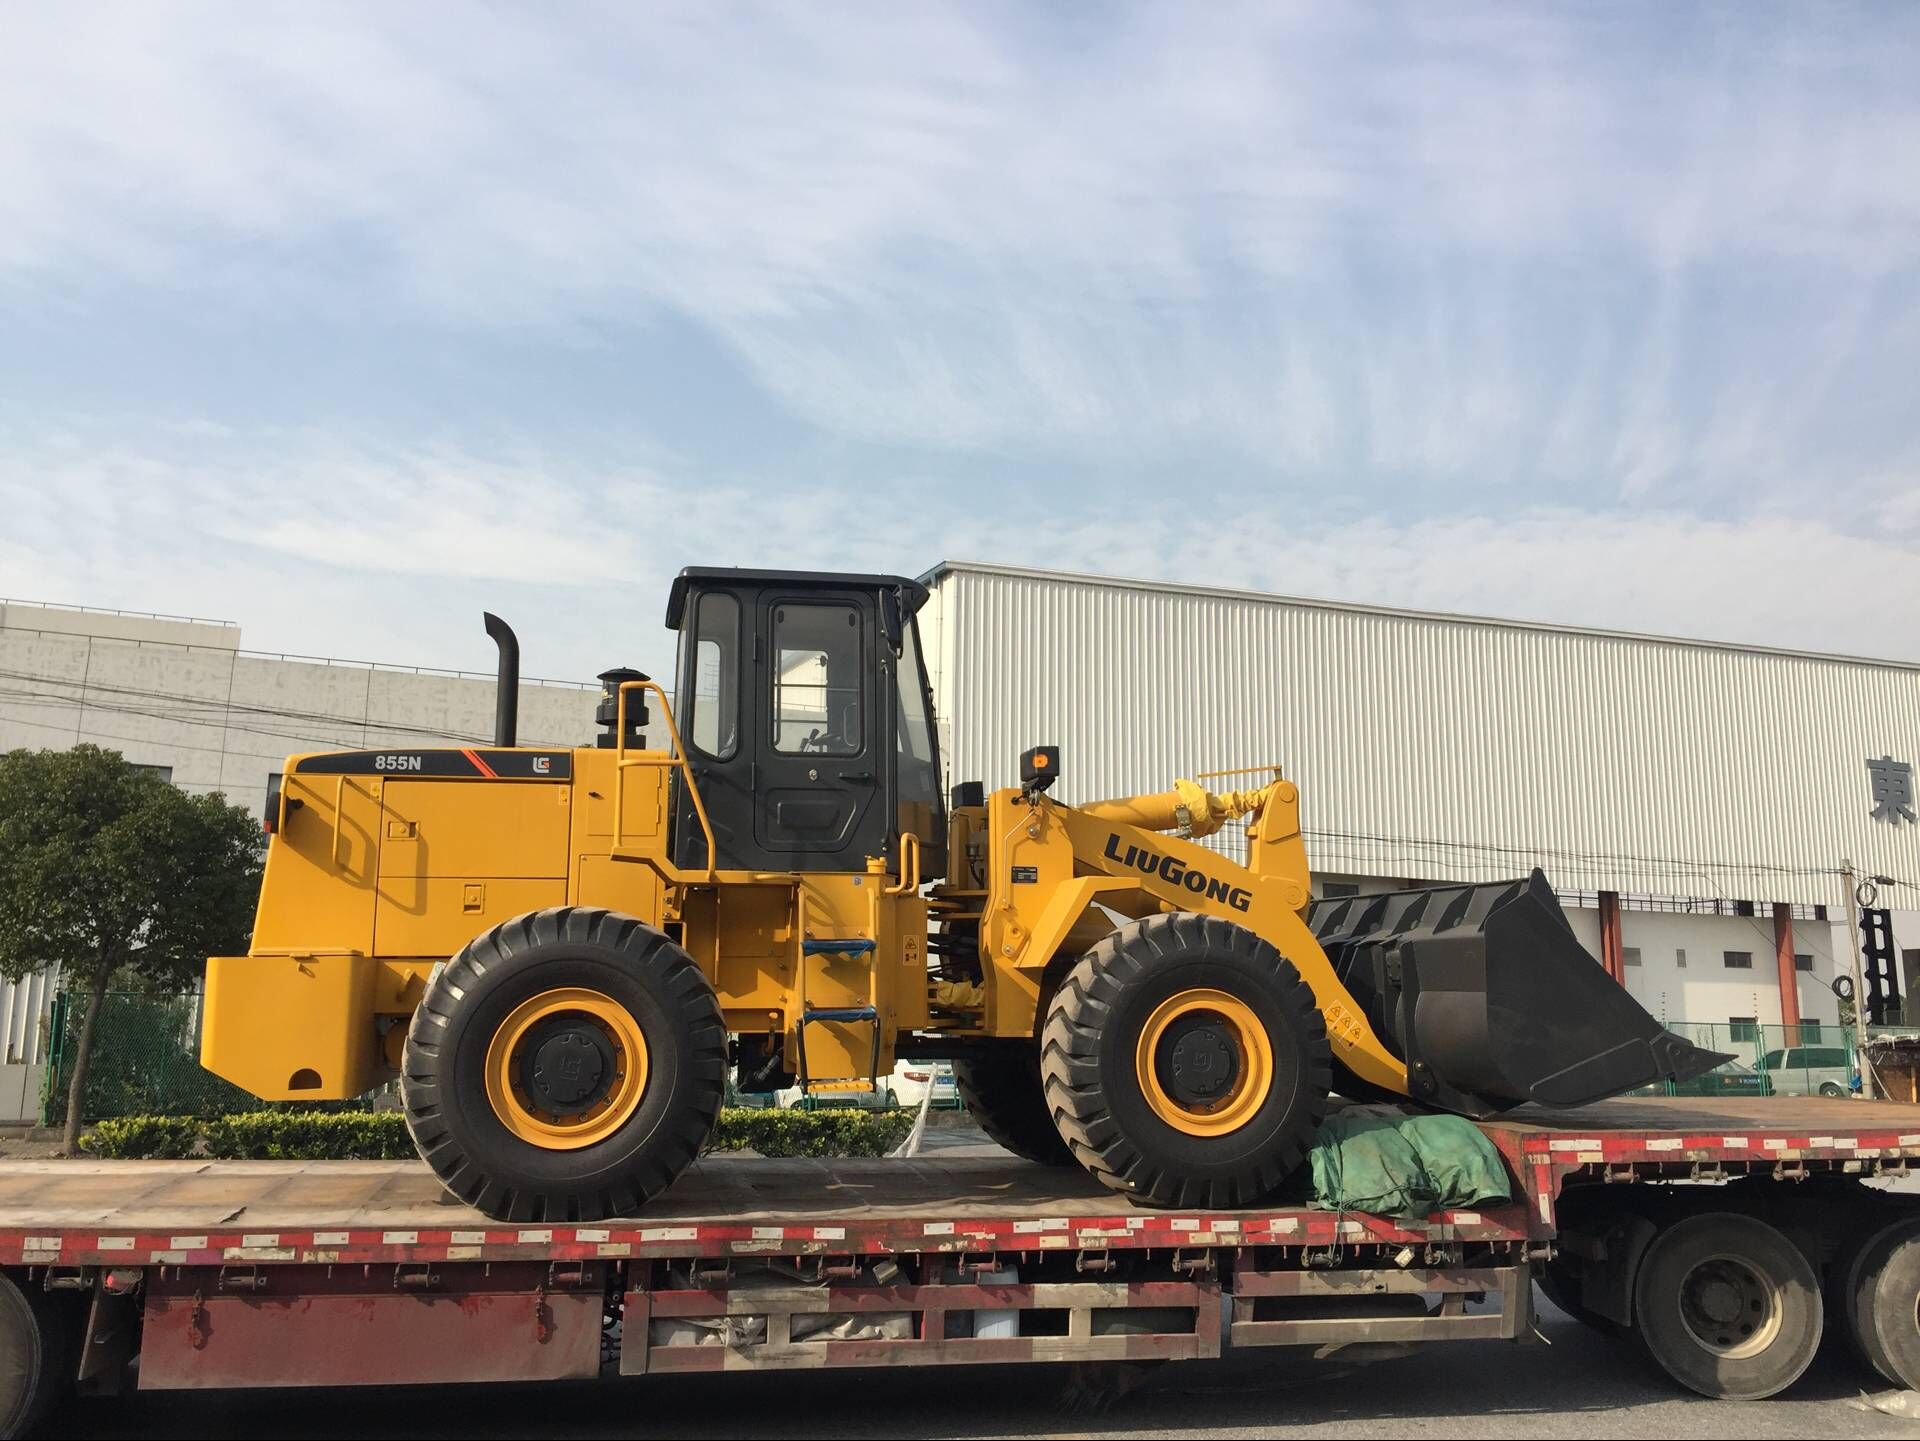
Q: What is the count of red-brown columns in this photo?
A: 2